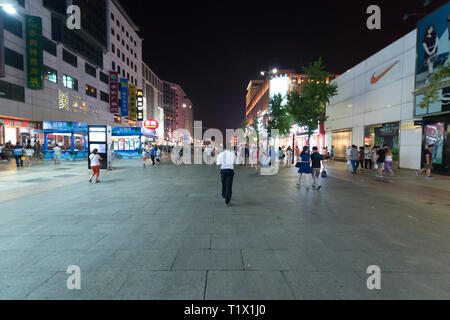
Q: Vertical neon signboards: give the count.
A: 5